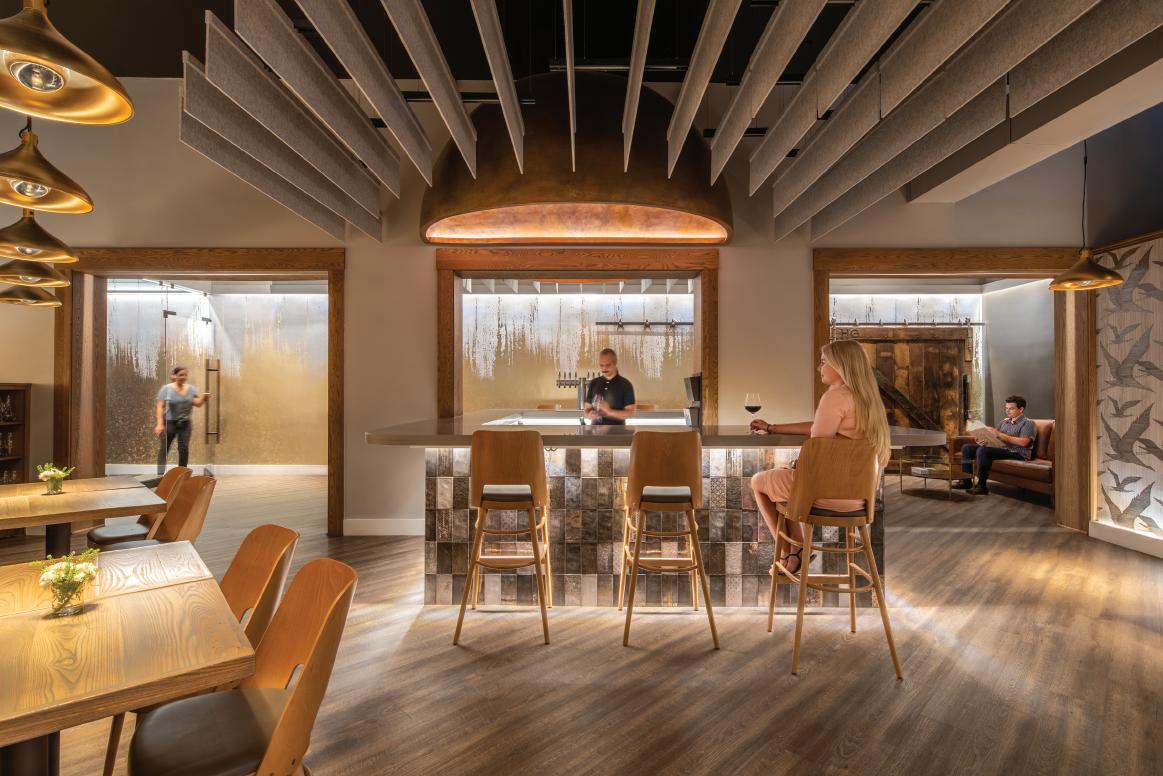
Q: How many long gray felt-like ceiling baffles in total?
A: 15